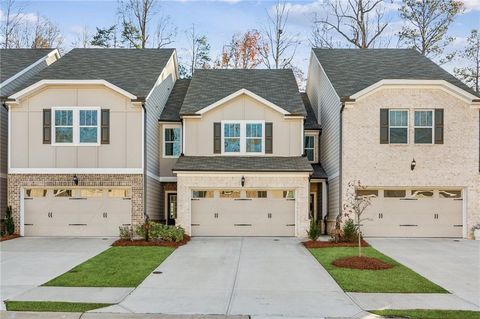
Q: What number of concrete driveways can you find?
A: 3